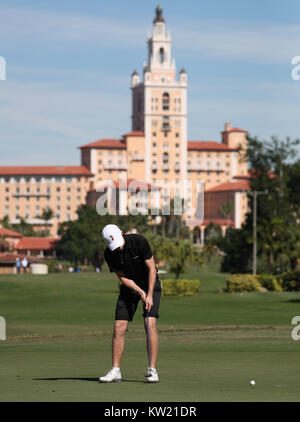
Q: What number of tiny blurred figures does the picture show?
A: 2